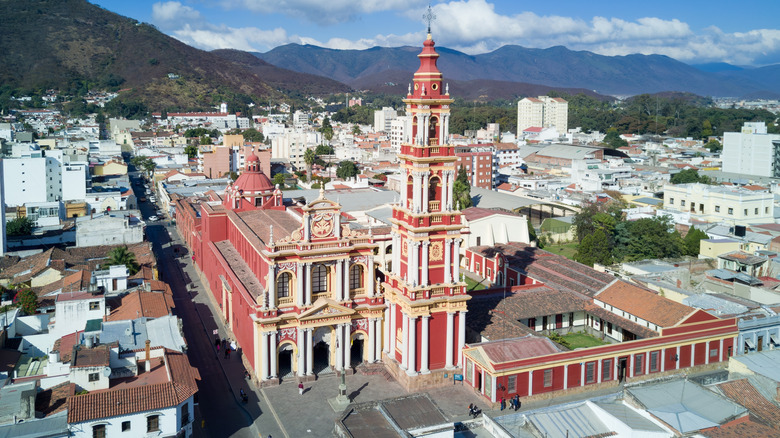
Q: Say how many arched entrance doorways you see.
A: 3